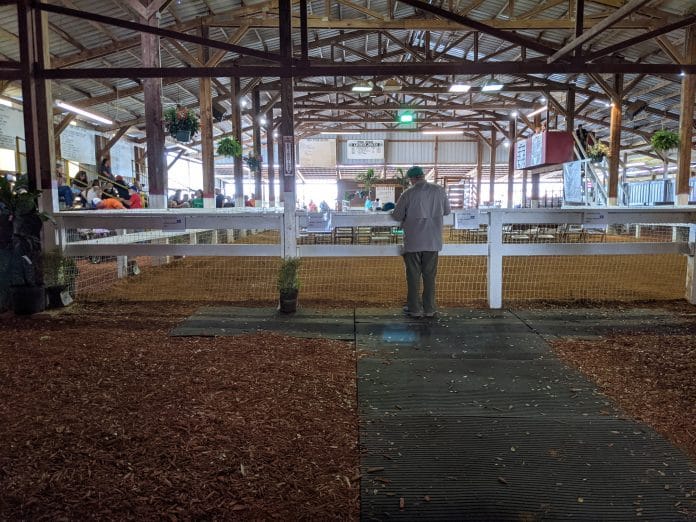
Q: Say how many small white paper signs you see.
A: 4